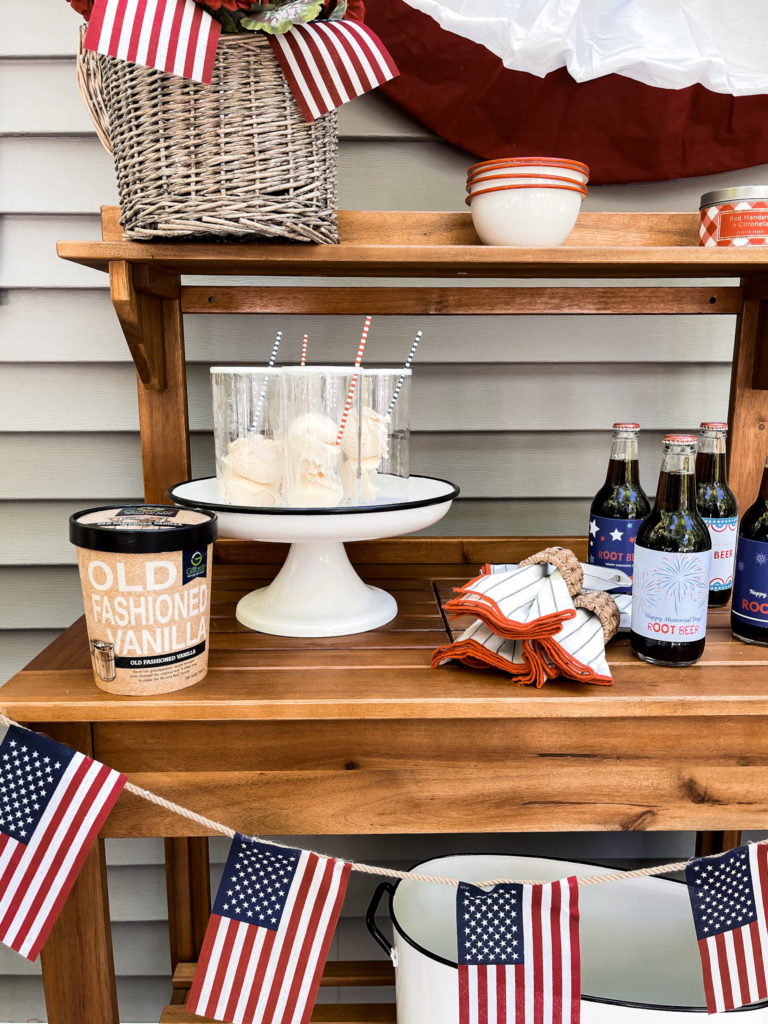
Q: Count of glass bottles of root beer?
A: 4